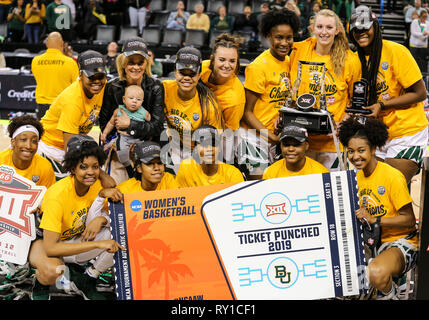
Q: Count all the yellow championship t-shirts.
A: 12